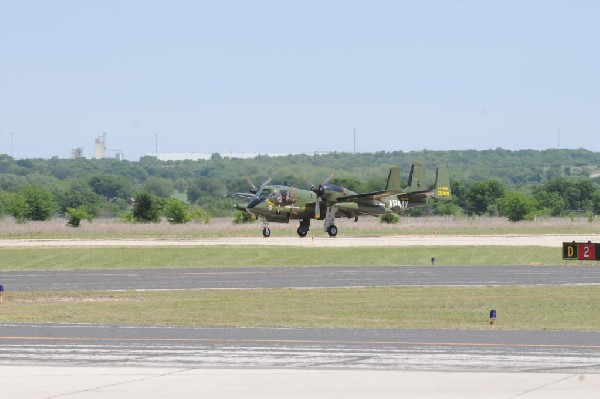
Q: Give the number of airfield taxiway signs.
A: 1